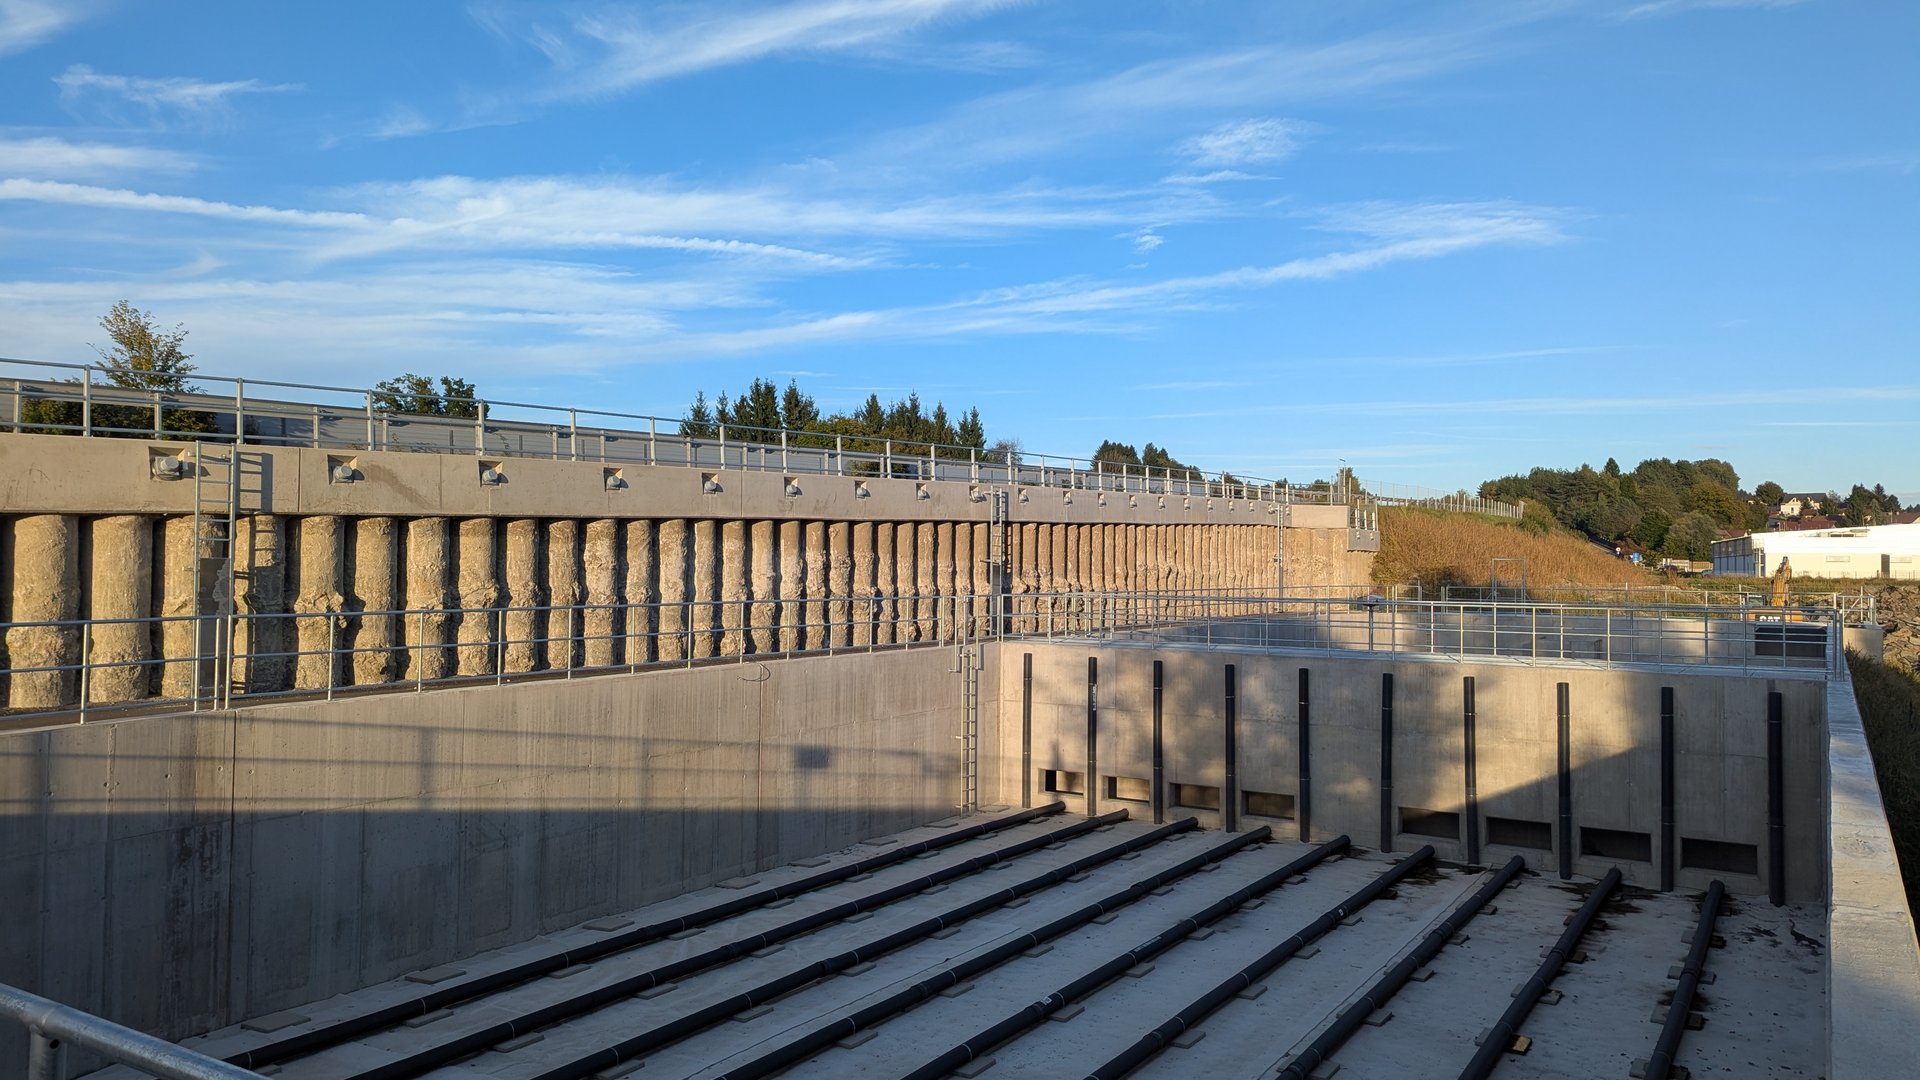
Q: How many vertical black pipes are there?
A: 10